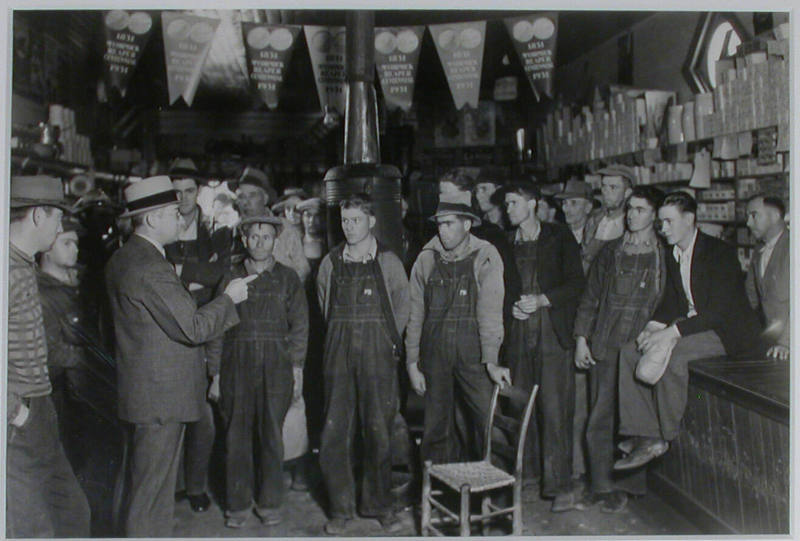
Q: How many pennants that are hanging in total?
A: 7